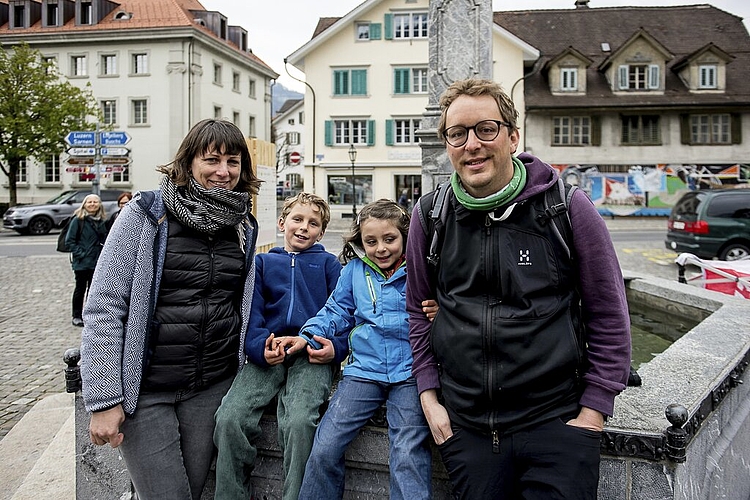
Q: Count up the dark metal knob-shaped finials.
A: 2